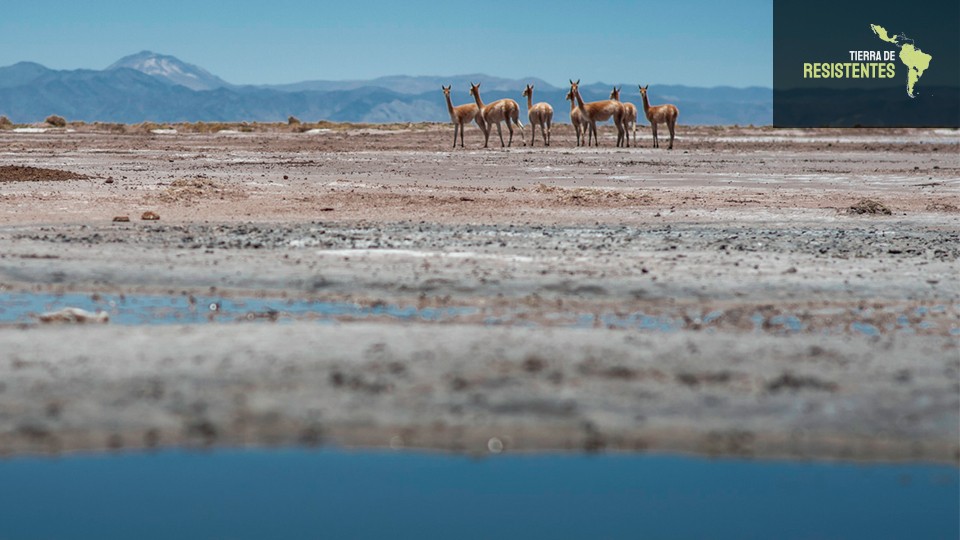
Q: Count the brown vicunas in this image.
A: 7